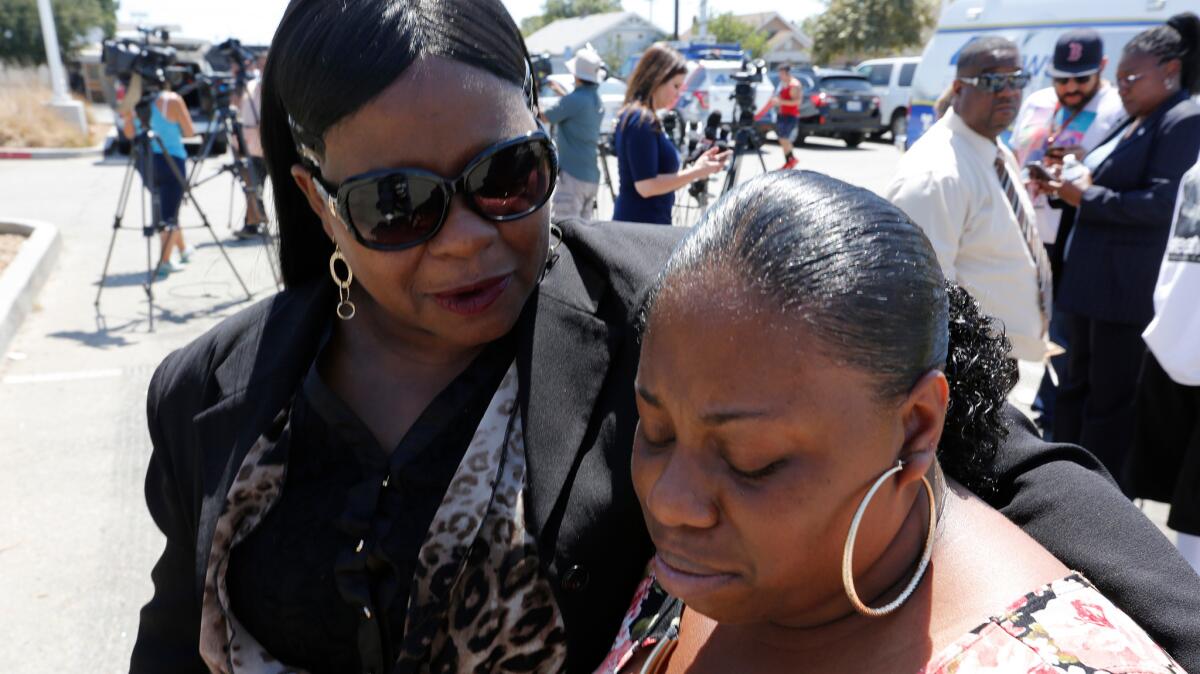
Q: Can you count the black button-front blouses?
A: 1